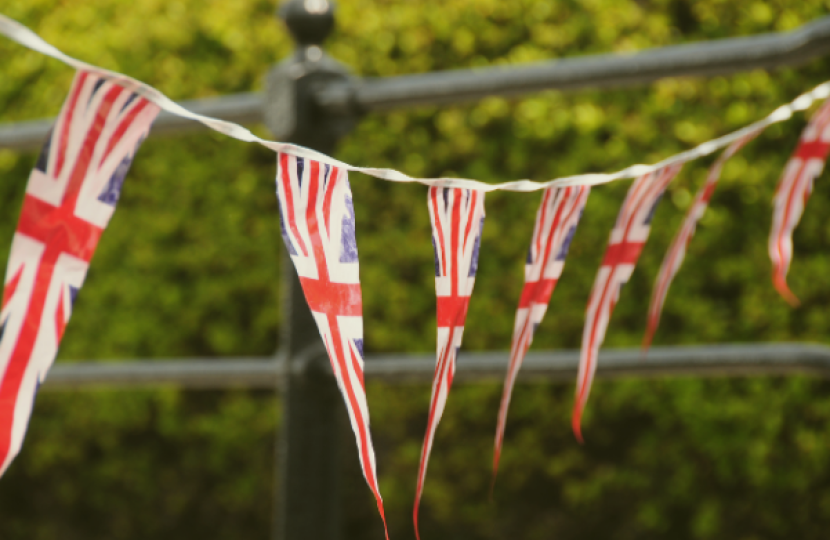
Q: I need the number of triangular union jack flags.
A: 7